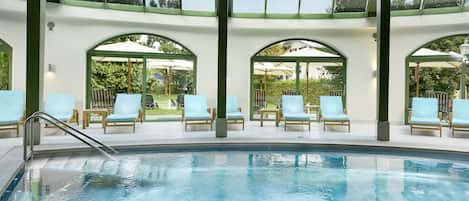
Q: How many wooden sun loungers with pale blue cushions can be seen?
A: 9